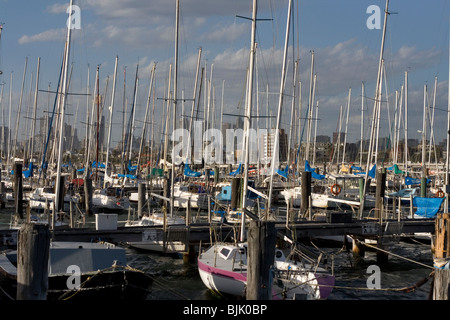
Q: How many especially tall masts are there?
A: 5